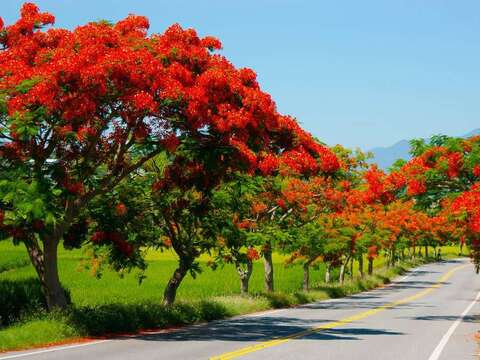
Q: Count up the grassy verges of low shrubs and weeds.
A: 1